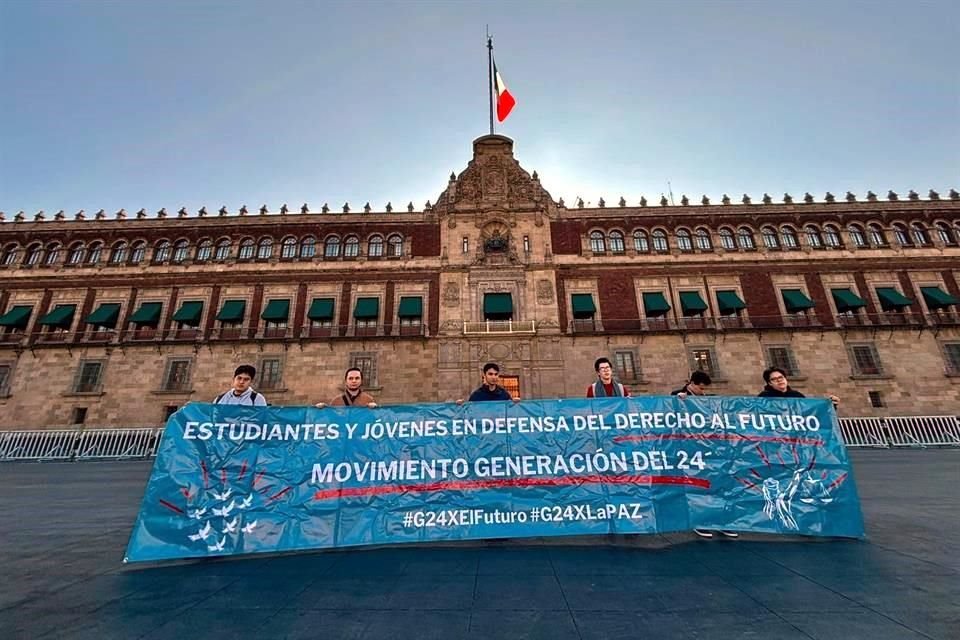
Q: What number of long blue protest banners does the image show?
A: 1